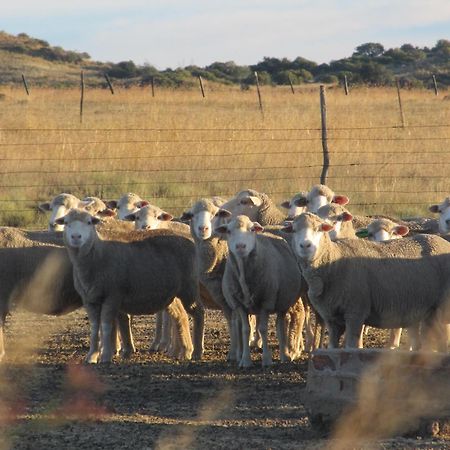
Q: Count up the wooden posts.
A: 11